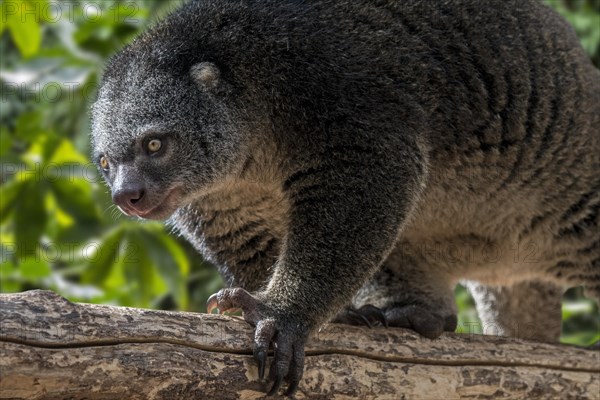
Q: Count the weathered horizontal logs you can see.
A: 1